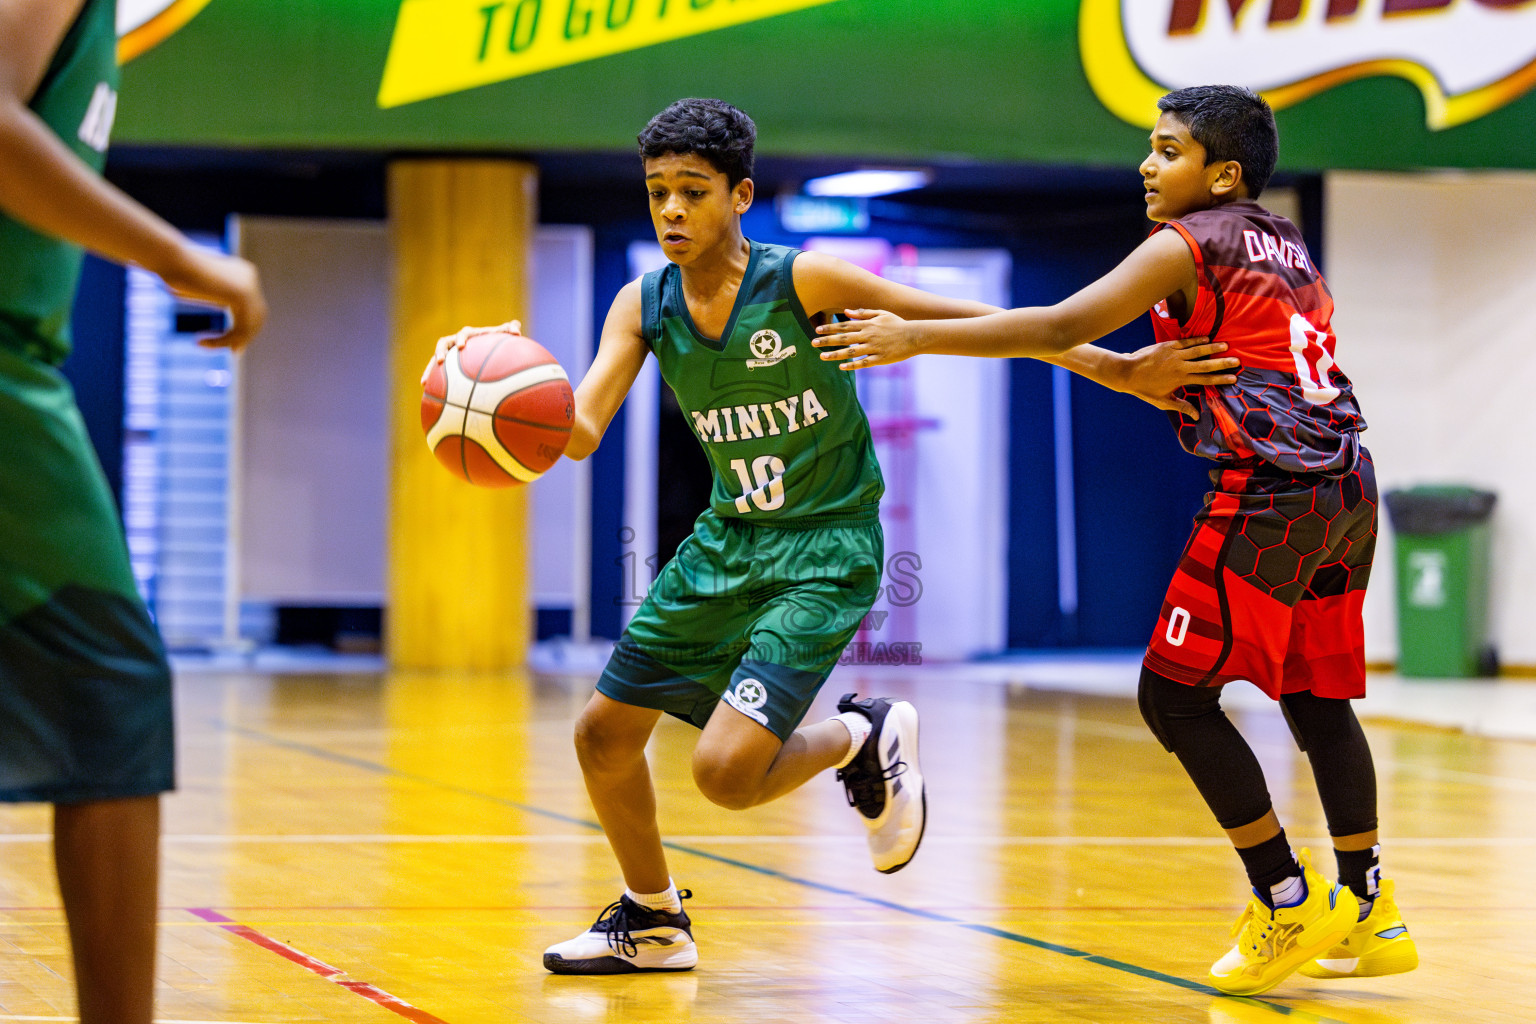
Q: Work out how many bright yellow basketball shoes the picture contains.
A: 2